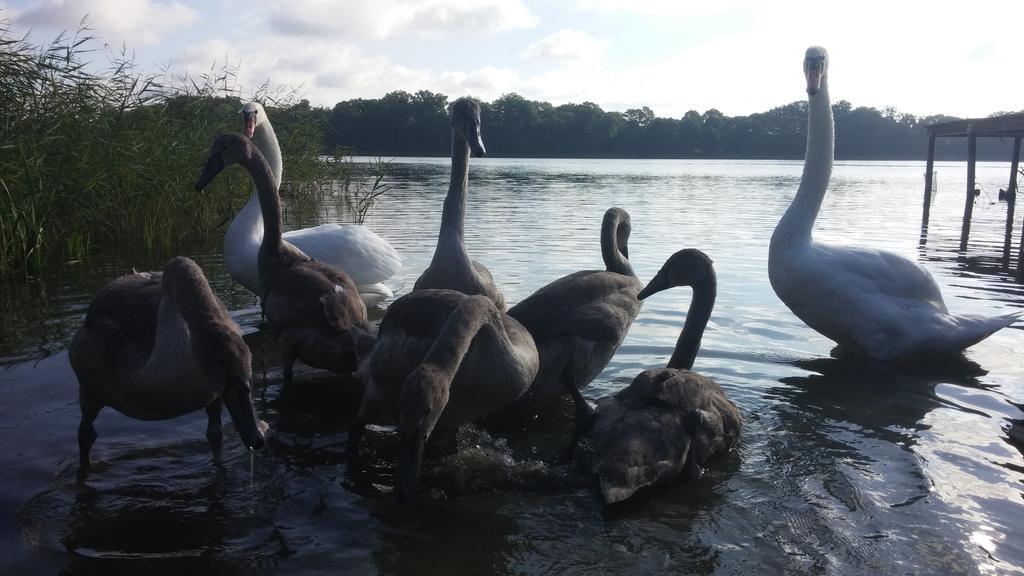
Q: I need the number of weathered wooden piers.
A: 1